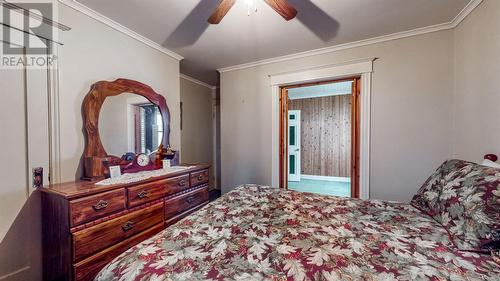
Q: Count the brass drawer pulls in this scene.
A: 6